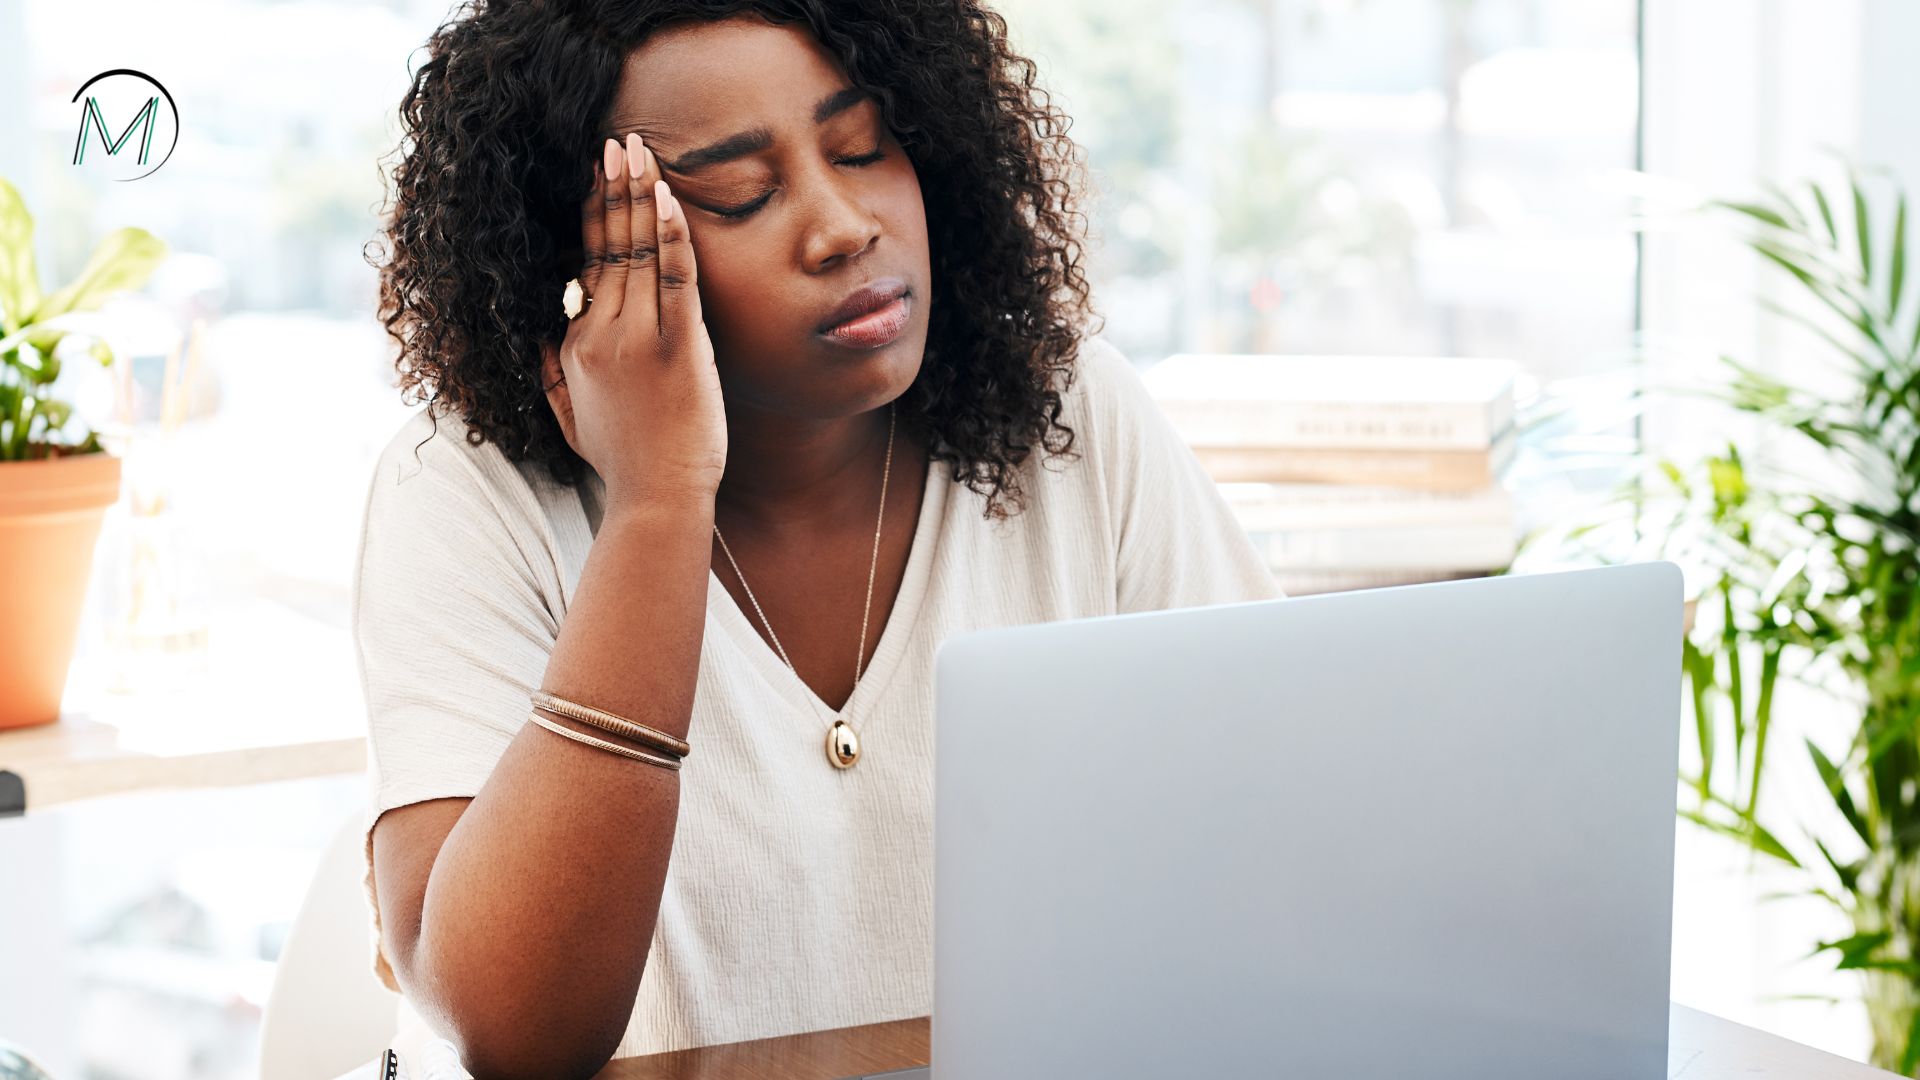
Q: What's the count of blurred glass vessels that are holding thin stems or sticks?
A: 1